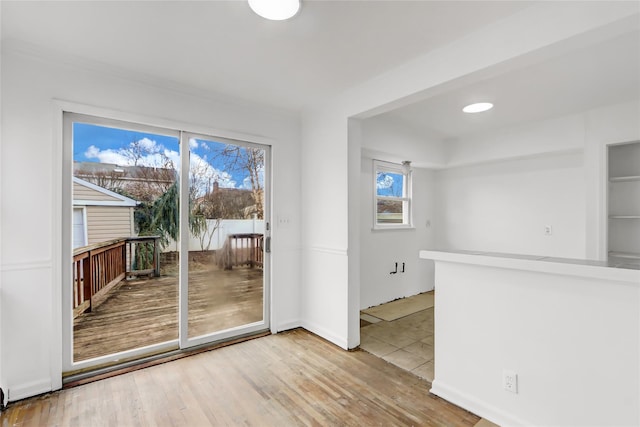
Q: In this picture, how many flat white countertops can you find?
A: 1